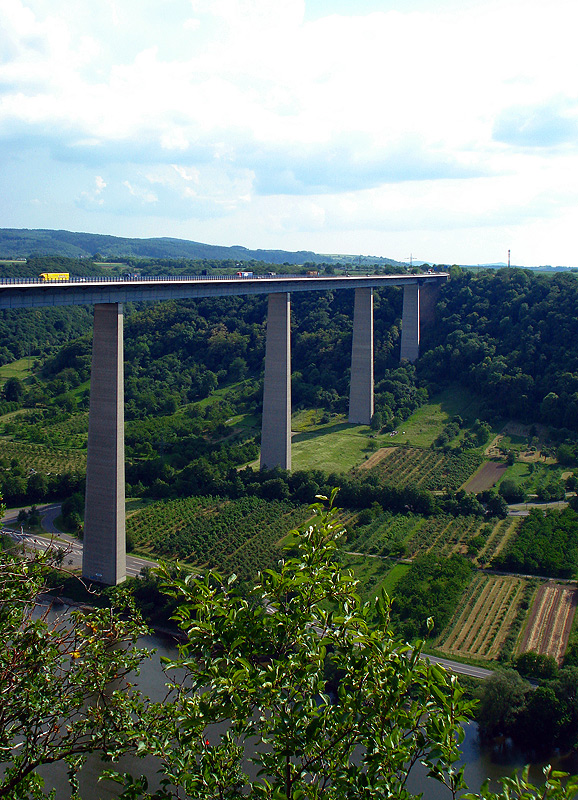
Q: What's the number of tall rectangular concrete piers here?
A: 4